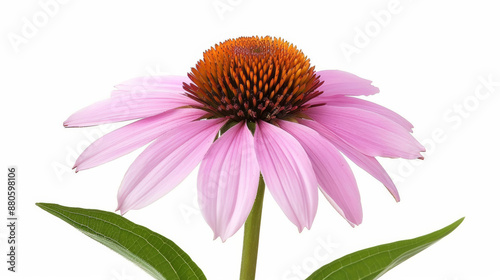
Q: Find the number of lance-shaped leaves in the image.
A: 2